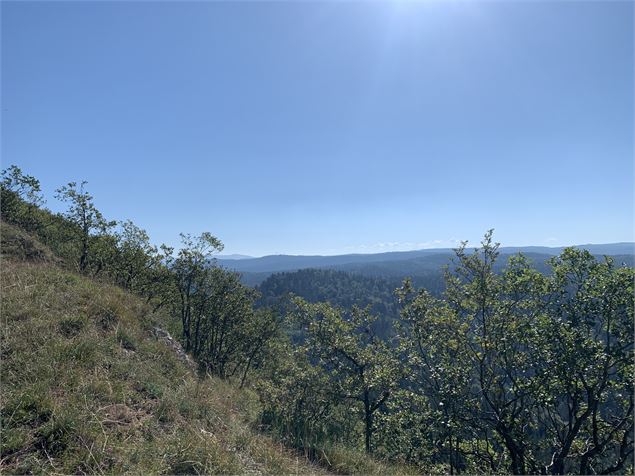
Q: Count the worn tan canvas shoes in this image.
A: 0